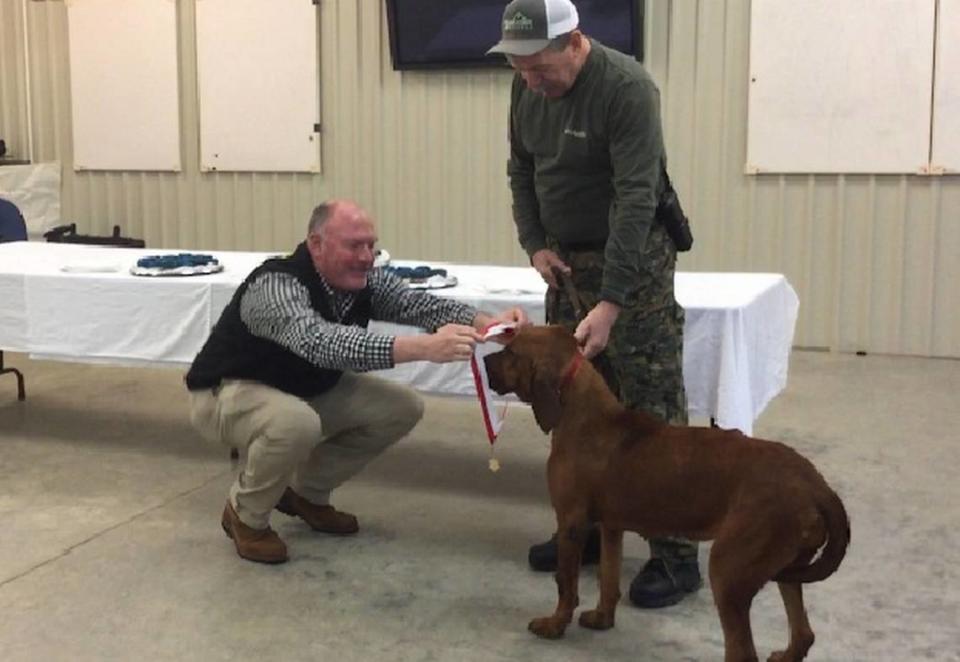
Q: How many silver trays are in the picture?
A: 2